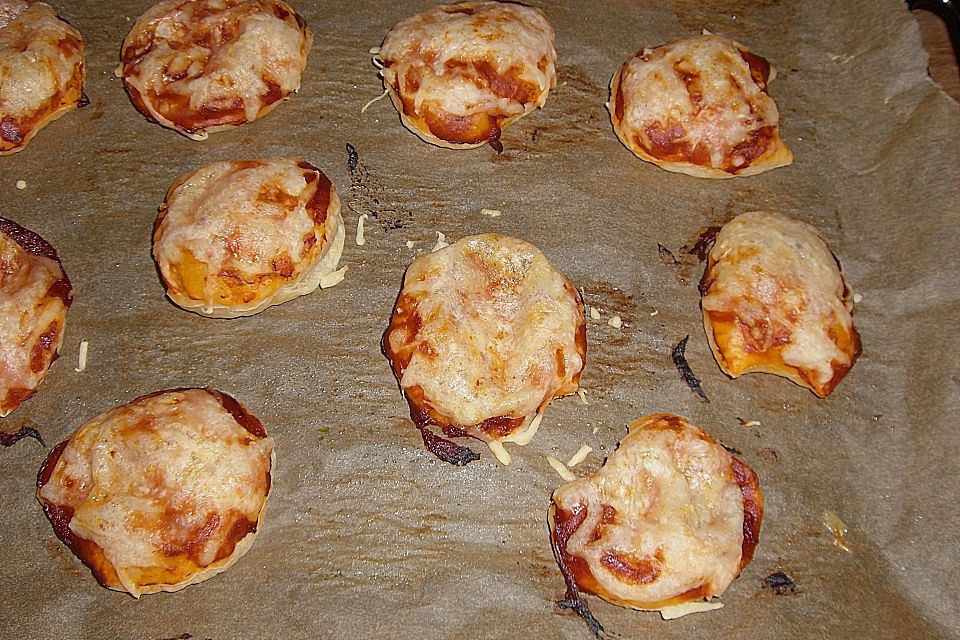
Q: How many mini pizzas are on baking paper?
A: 10